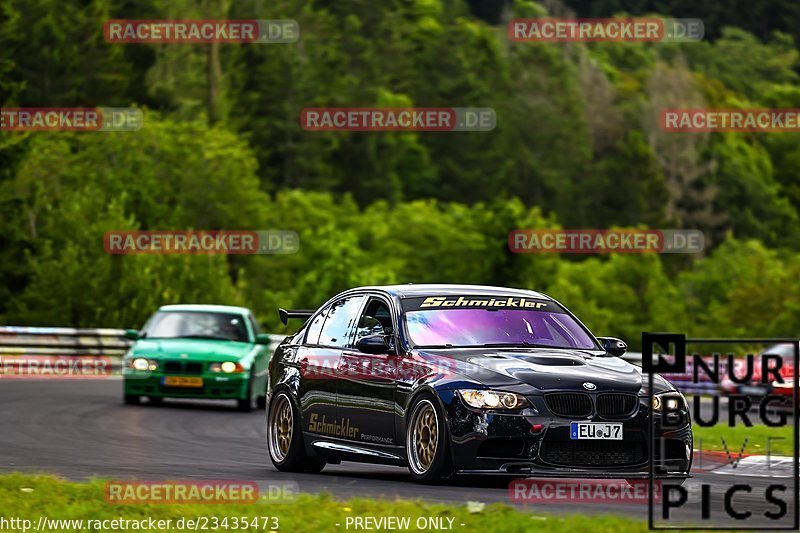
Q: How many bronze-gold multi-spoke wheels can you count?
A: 2